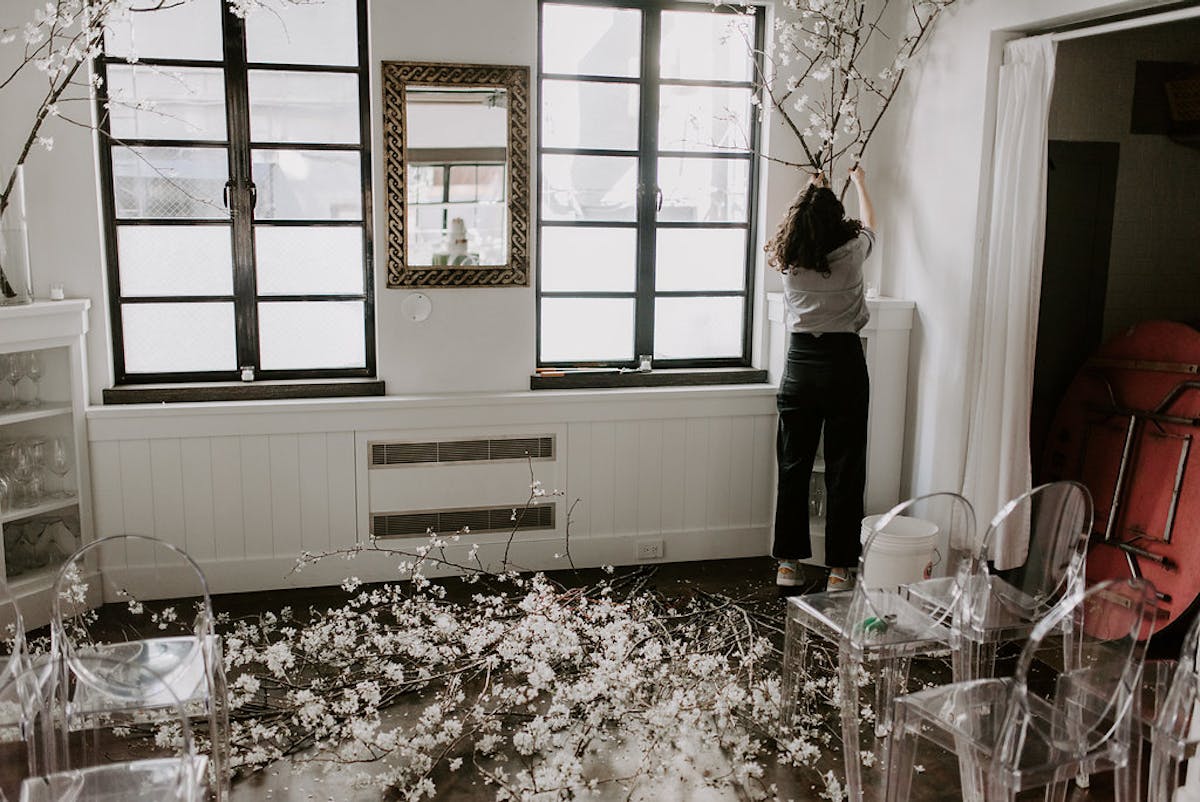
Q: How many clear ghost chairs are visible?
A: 7